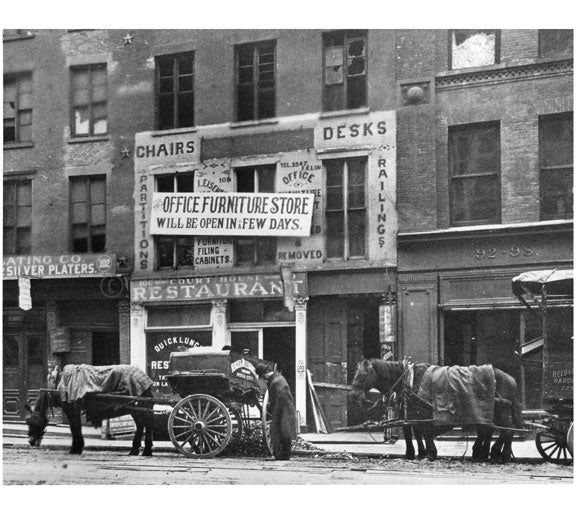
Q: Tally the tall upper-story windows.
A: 14